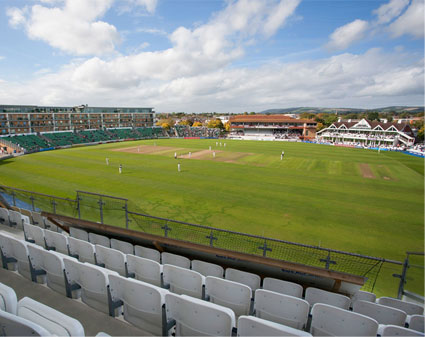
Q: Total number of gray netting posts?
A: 11